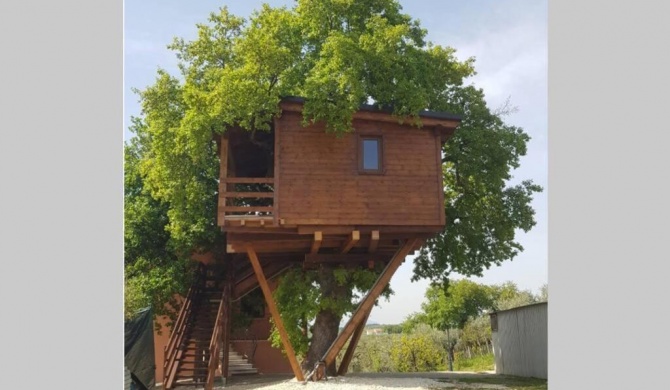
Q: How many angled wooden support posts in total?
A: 3